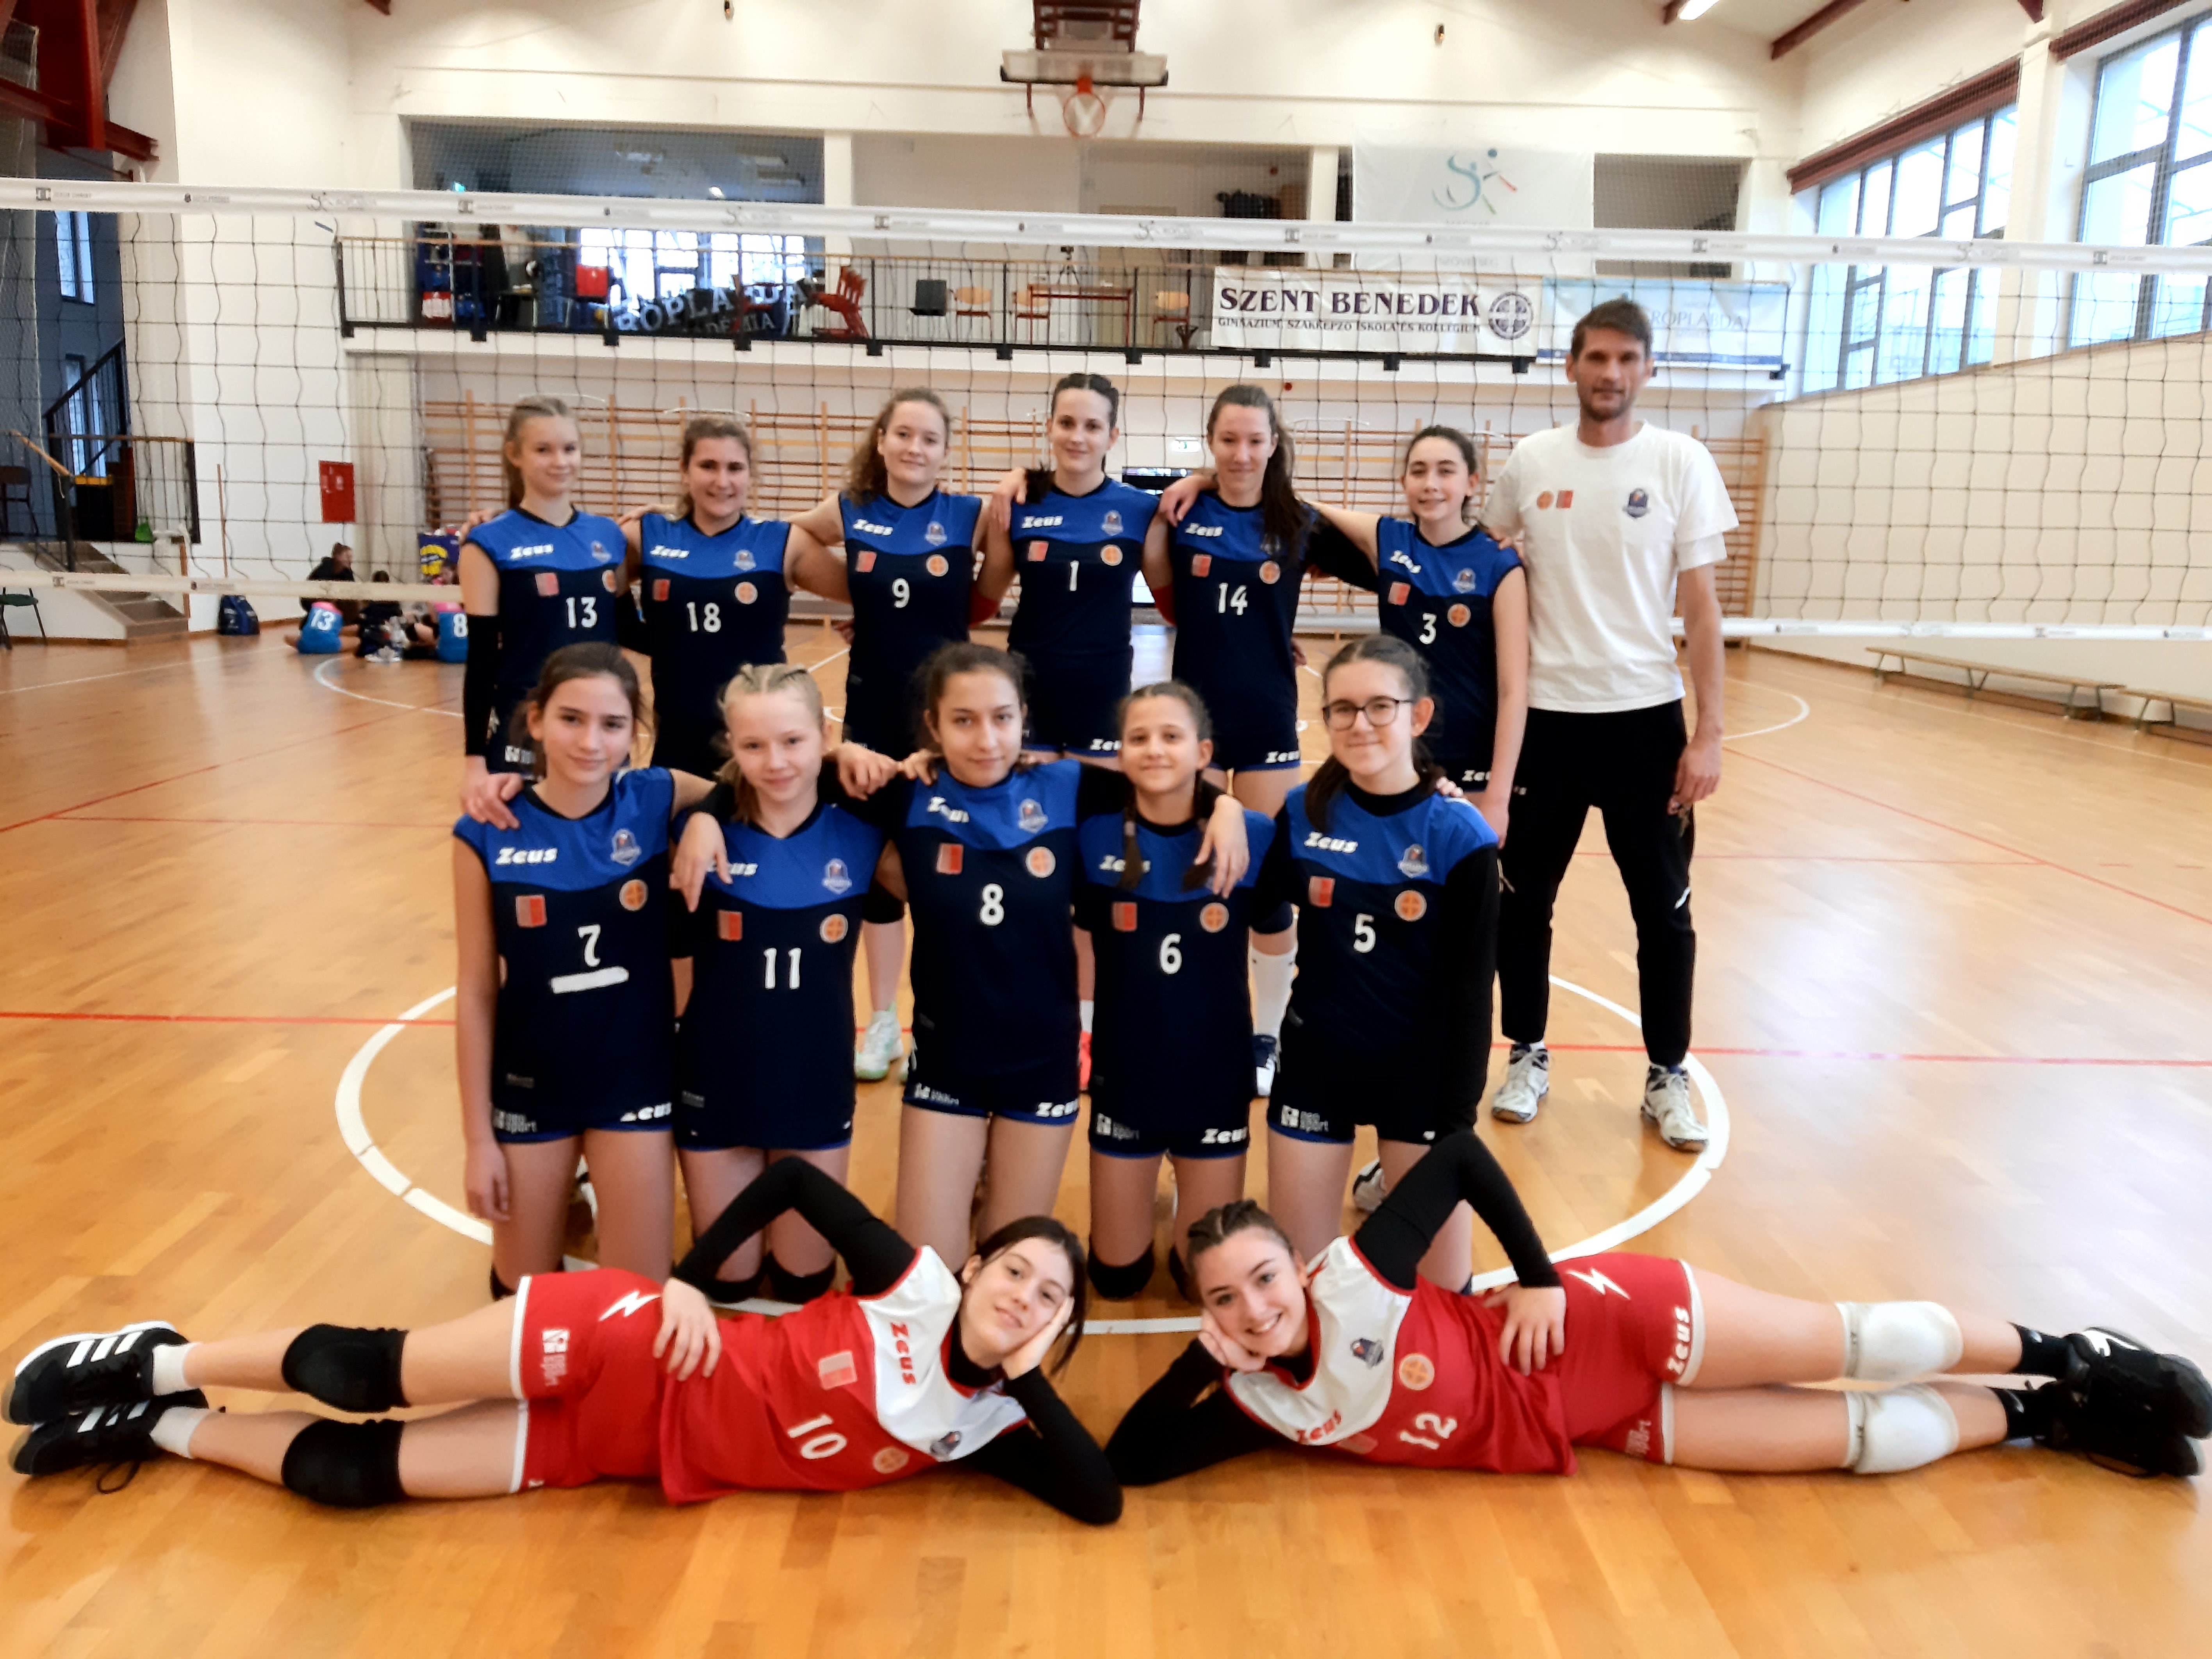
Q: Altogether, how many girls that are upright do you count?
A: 11